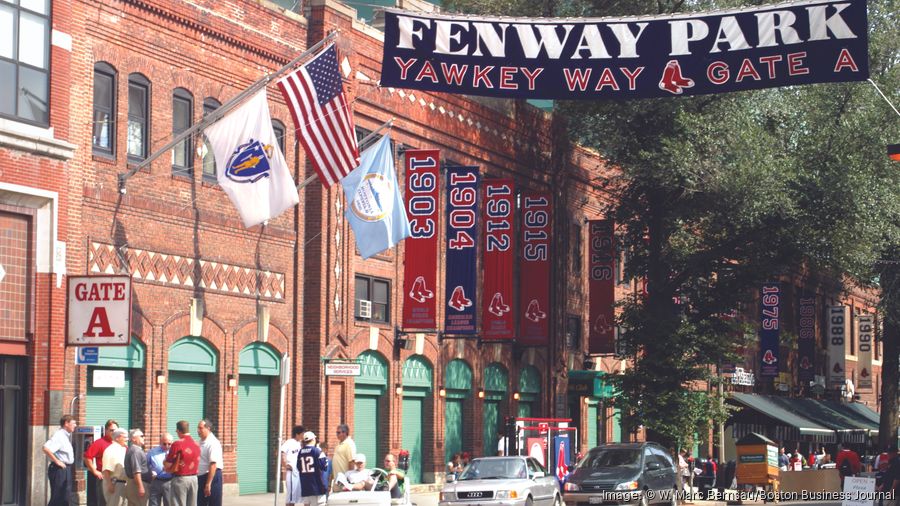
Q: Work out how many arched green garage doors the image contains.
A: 8